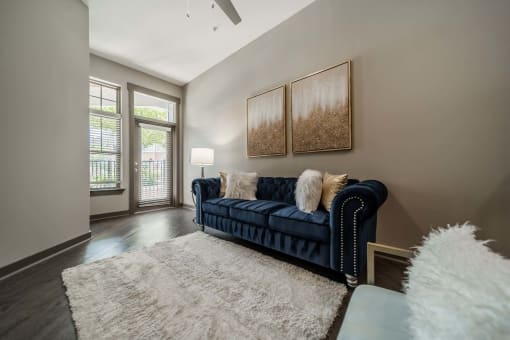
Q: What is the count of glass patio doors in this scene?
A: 1